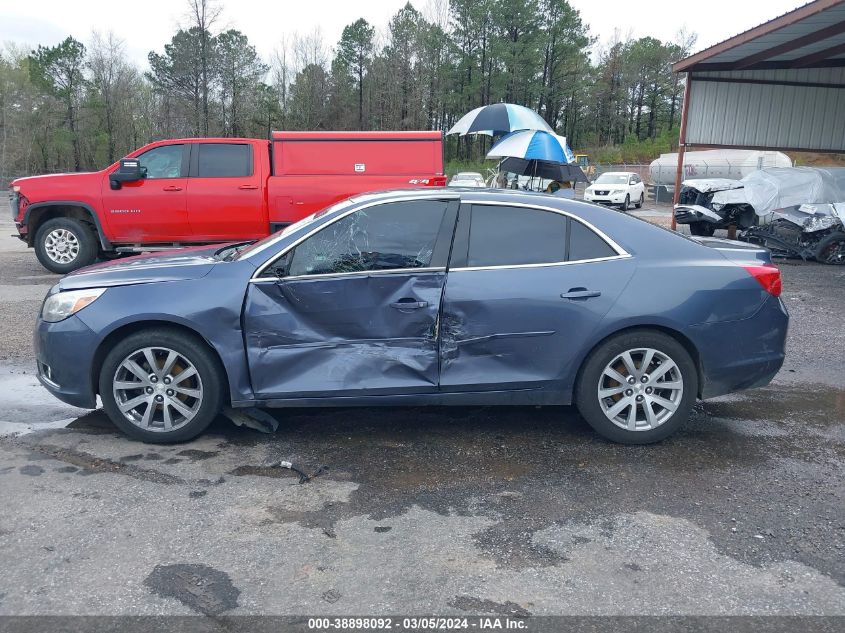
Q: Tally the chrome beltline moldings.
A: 2